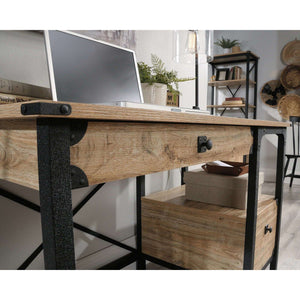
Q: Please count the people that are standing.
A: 0